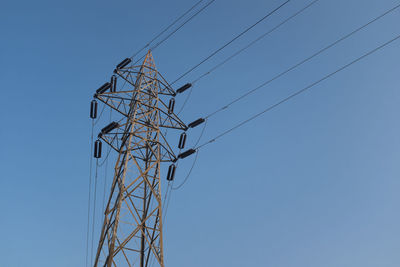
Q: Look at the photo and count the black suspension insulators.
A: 12